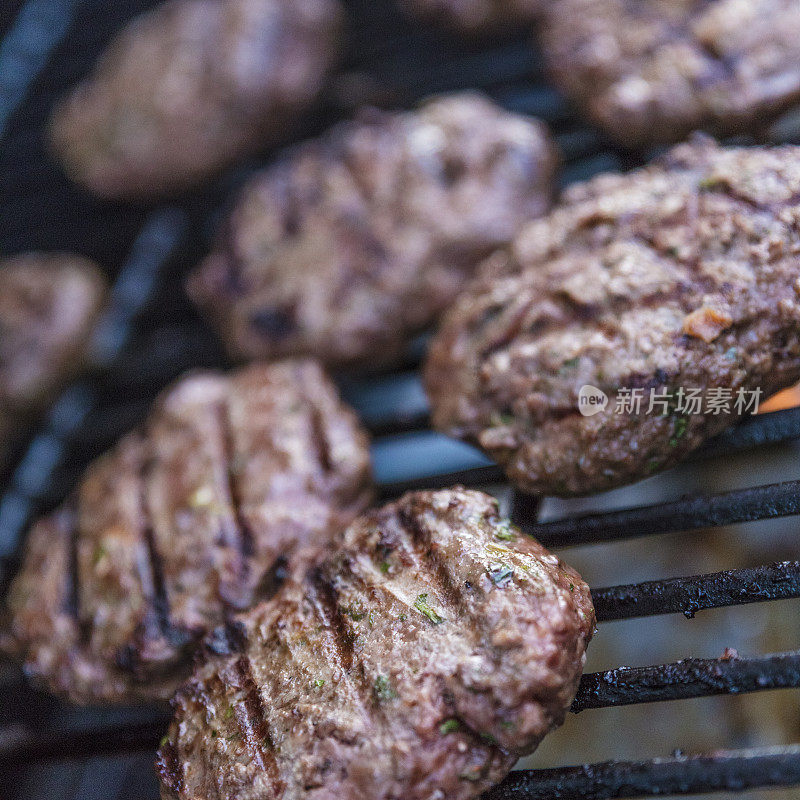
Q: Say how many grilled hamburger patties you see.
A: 8